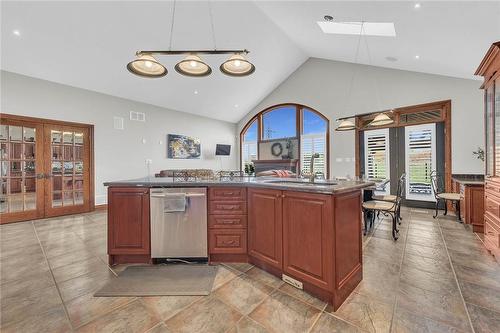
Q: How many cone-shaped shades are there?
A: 5